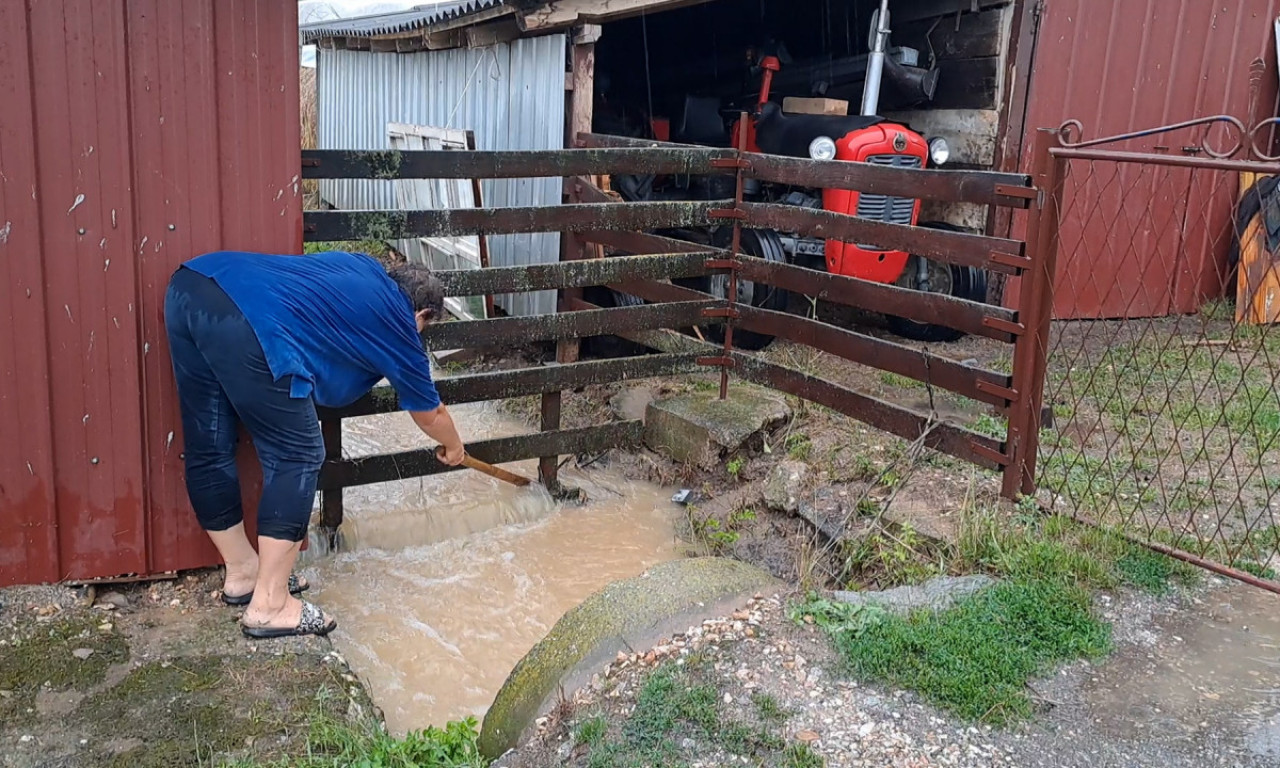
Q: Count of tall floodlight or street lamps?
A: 0